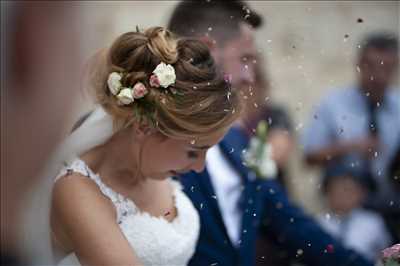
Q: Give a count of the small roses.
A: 5